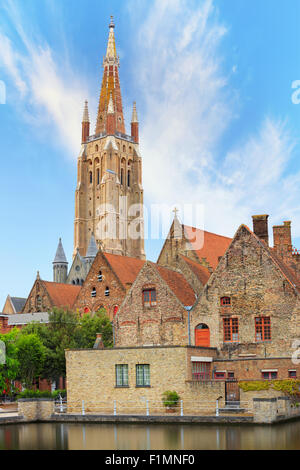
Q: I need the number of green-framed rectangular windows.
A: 2